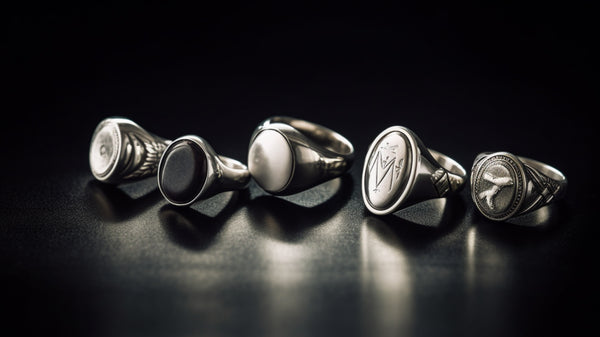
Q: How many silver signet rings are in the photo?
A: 5